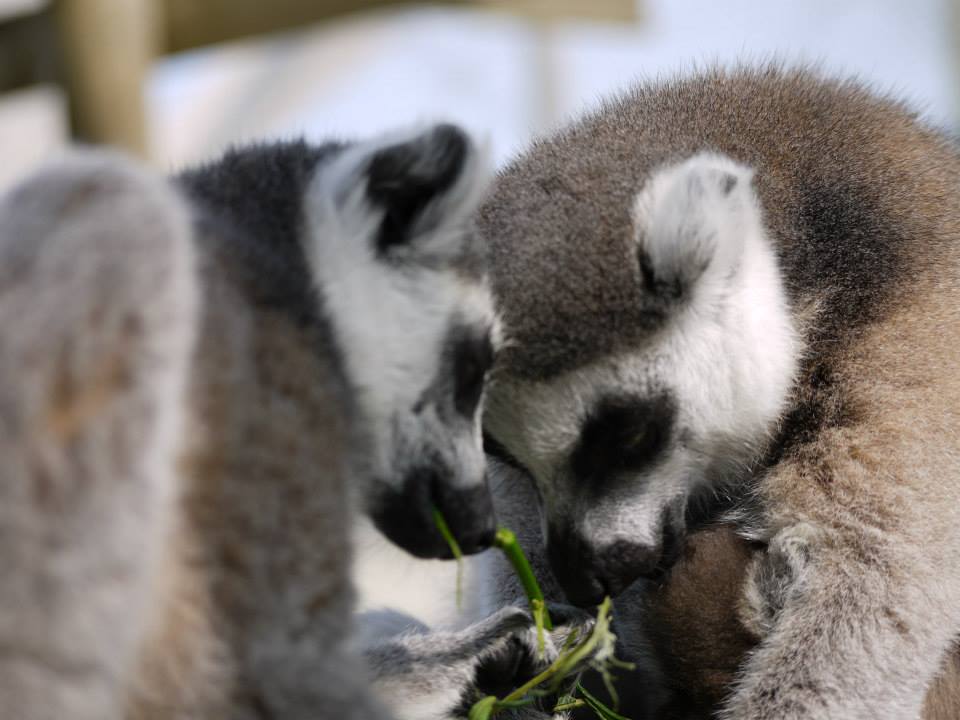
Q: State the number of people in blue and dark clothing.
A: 0